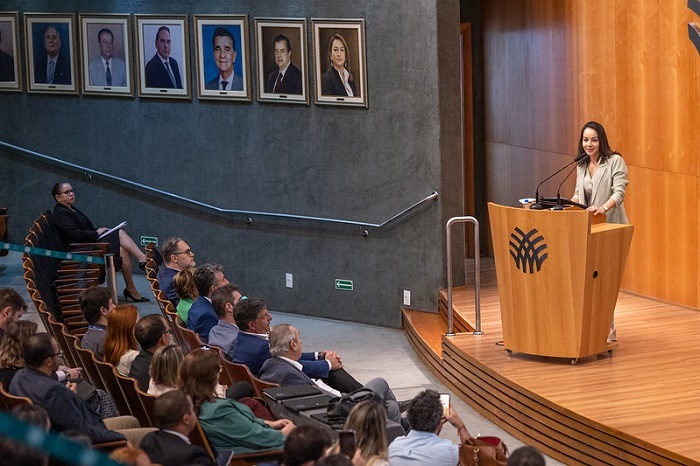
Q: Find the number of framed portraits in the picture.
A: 7